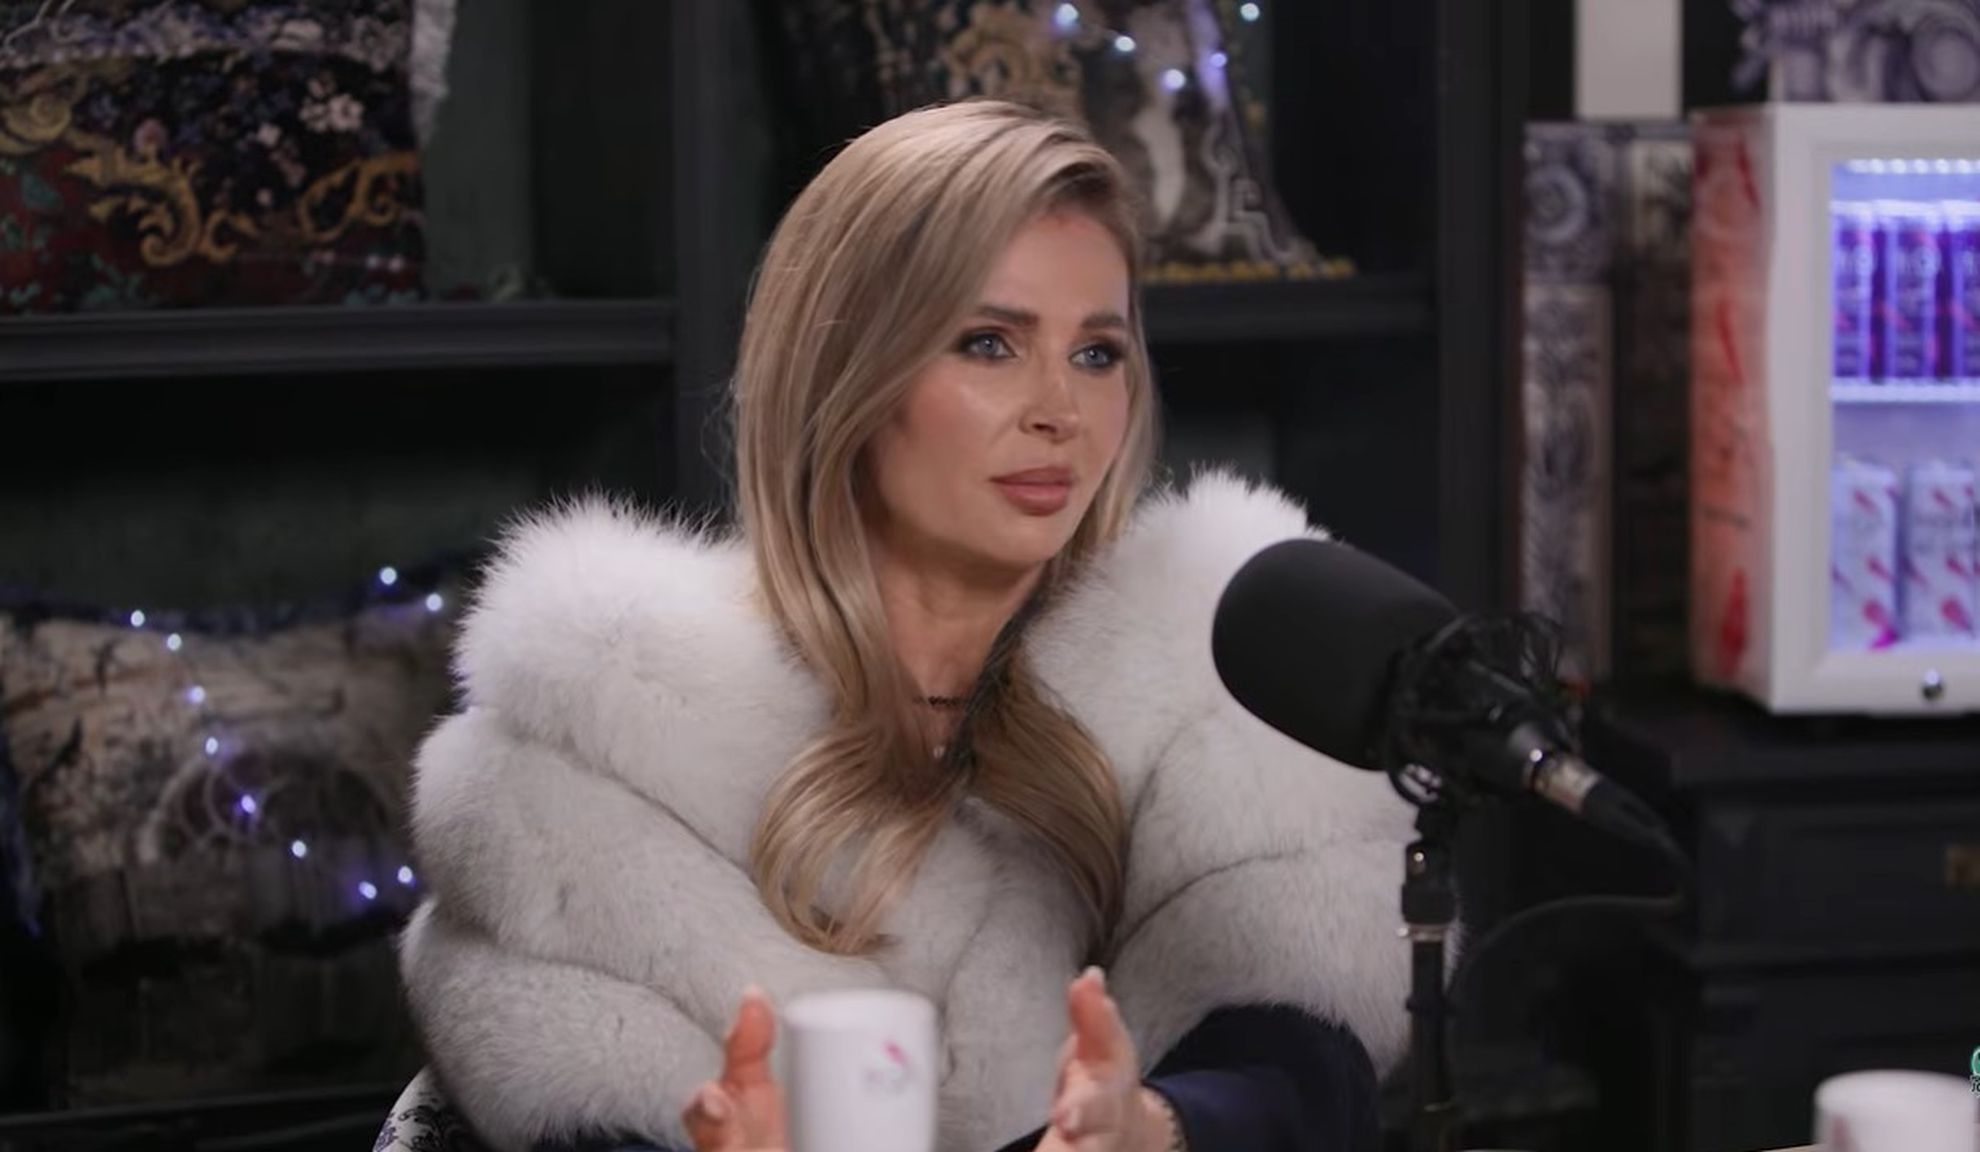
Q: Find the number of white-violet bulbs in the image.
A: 15